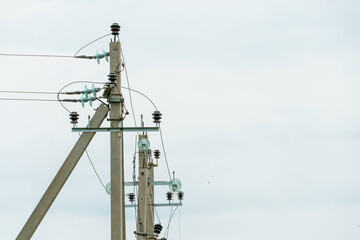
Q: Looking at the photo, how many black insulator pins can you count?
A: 9